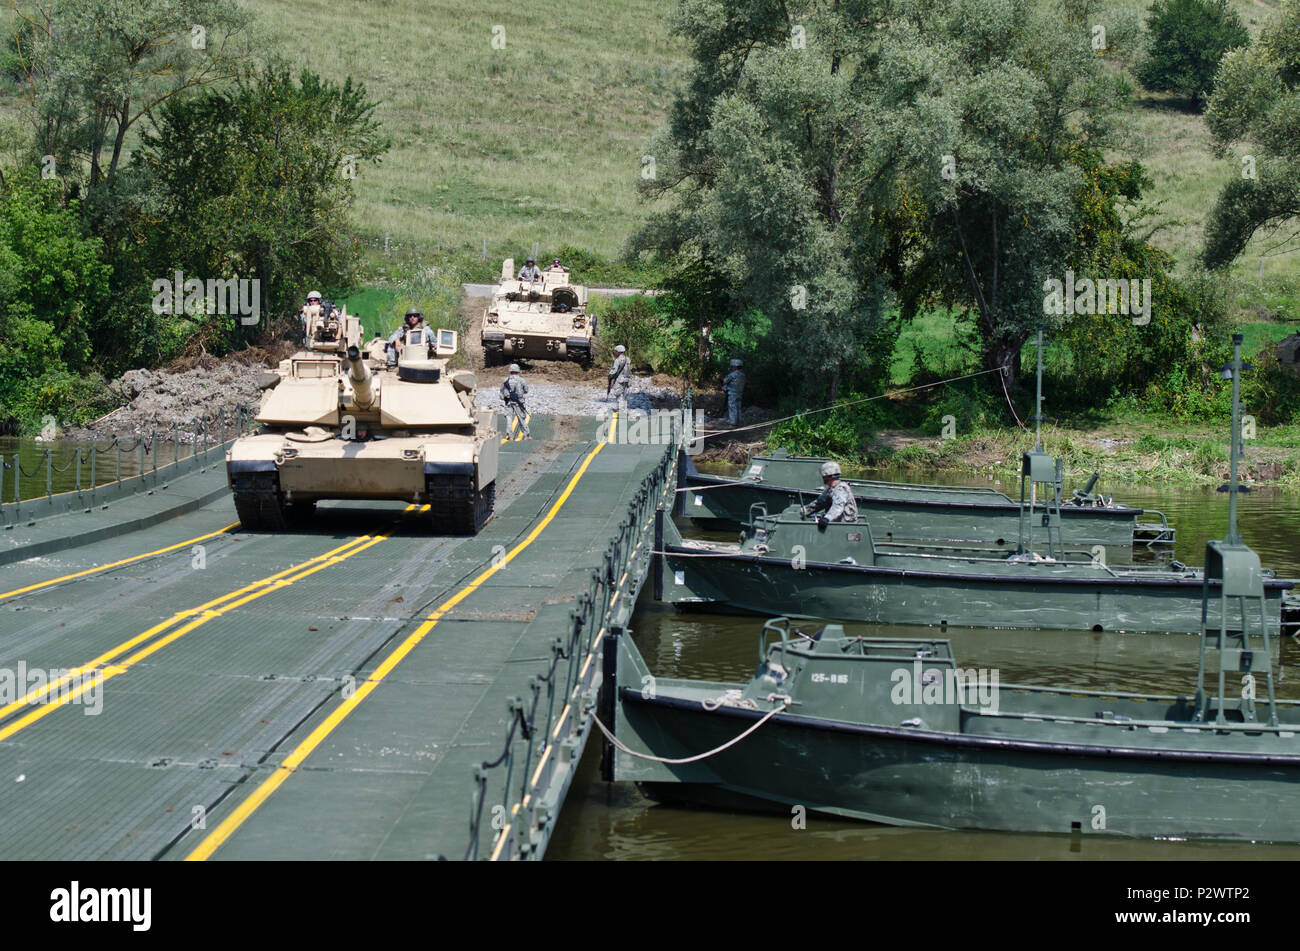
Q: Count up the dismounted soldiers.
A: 3